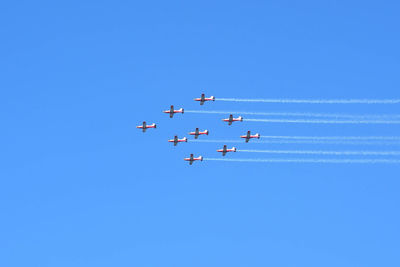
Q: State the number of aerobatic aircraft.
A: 9